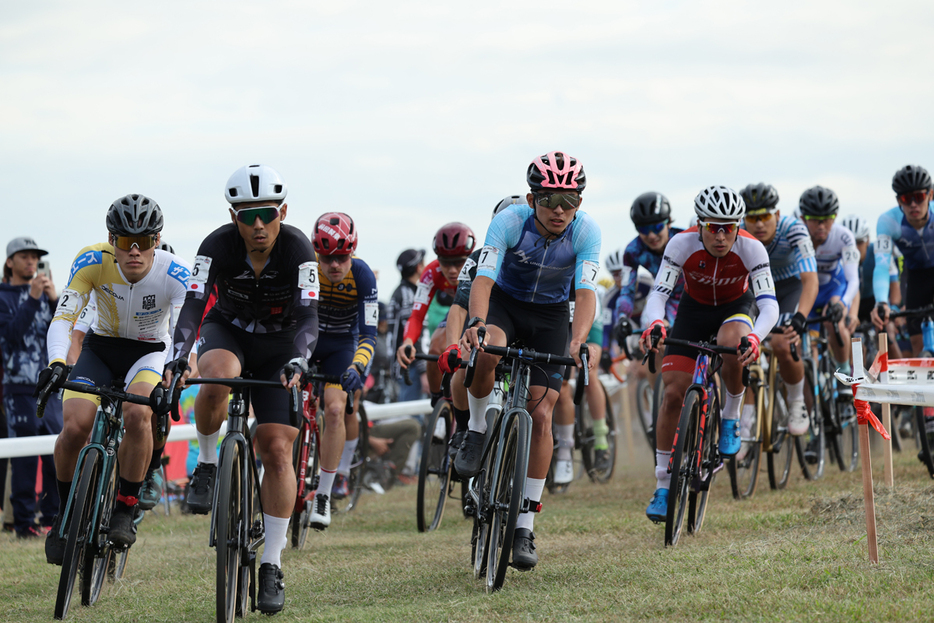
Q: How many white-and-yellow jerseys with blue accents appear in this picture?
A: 1